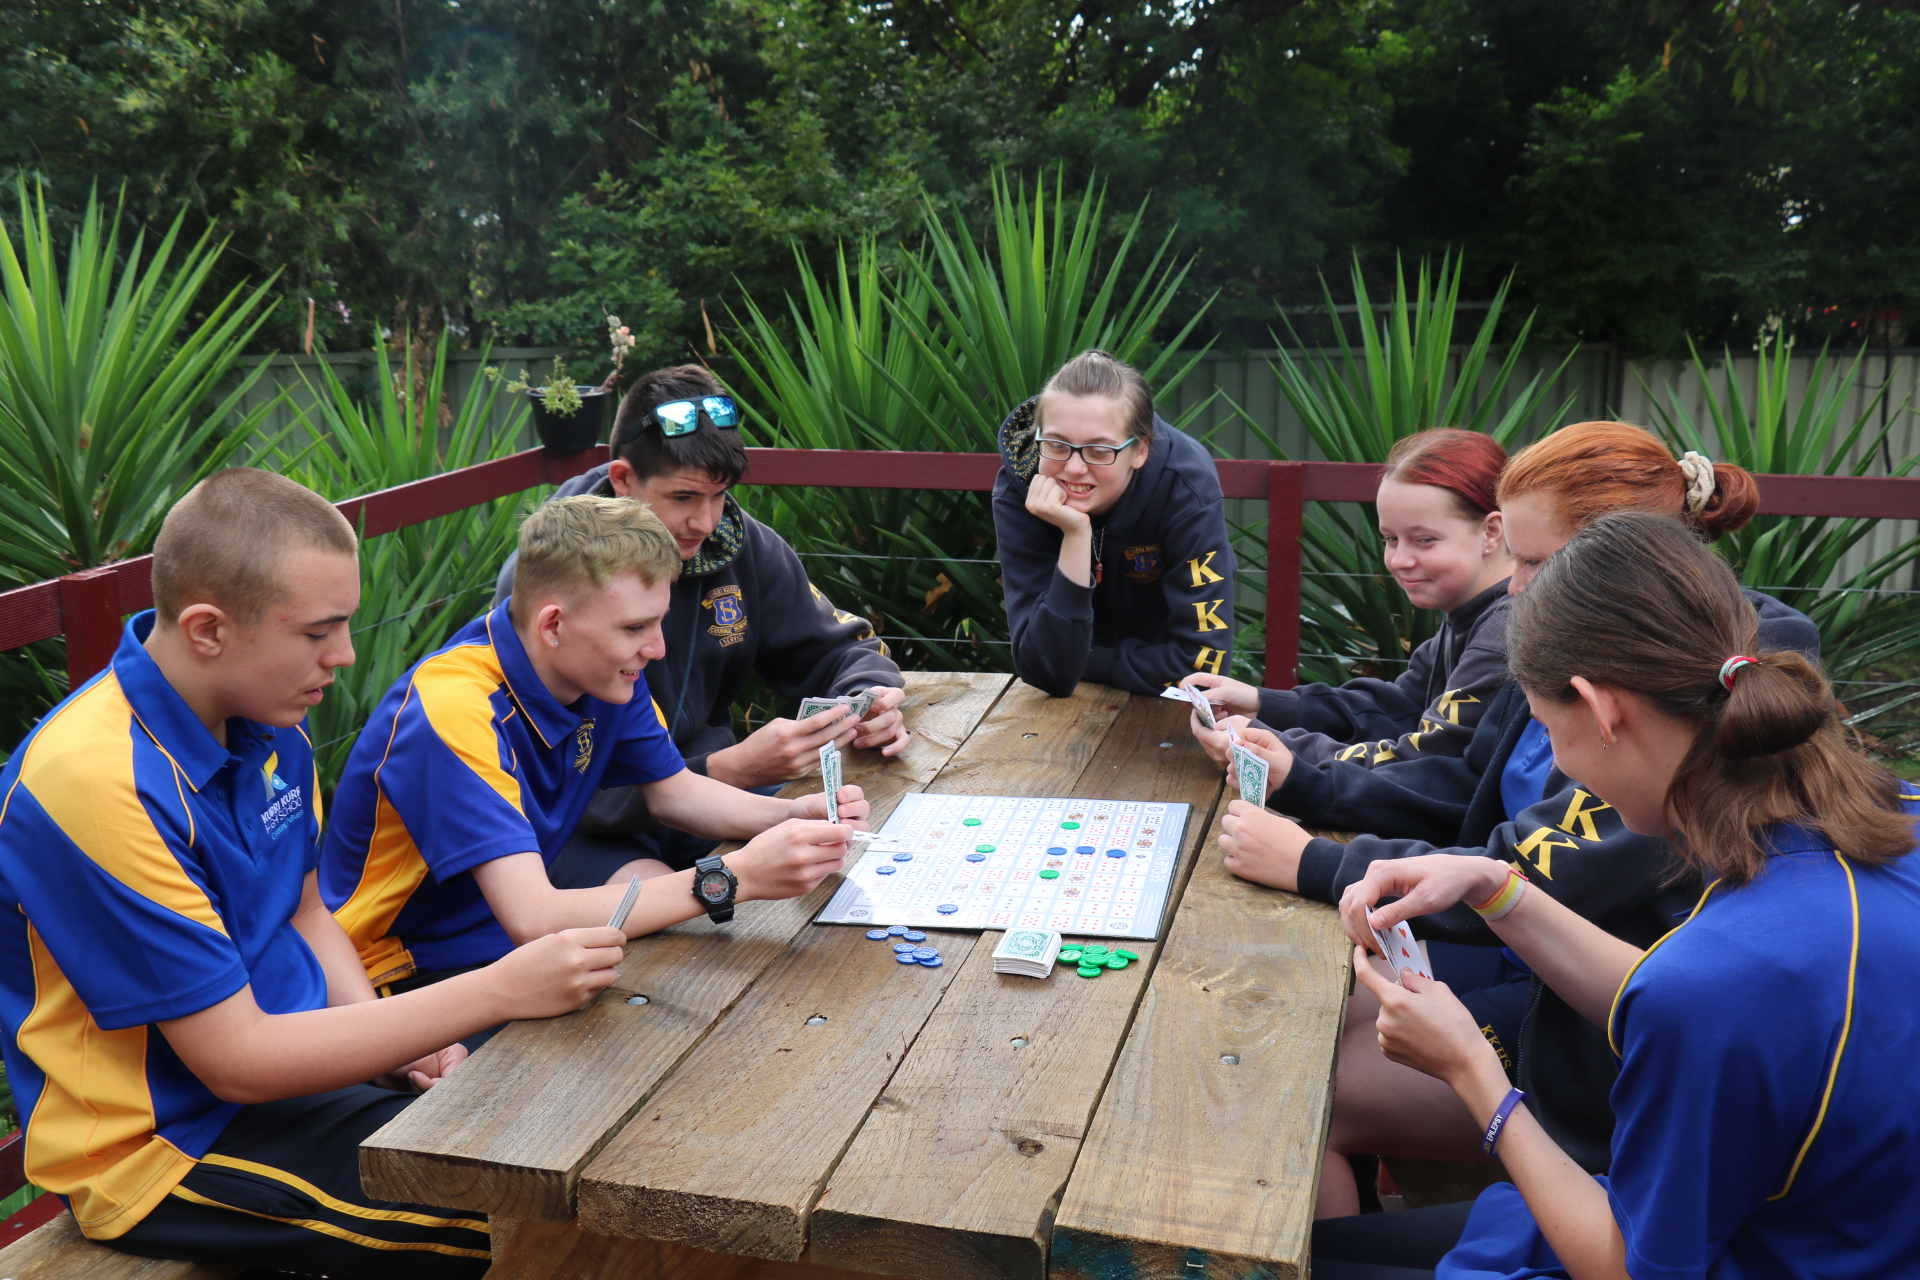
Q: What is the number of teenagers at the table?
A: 7